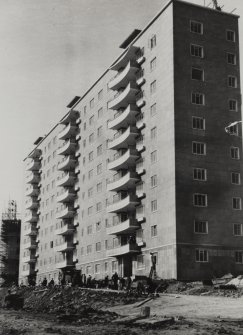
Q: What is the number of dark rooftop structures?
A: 3